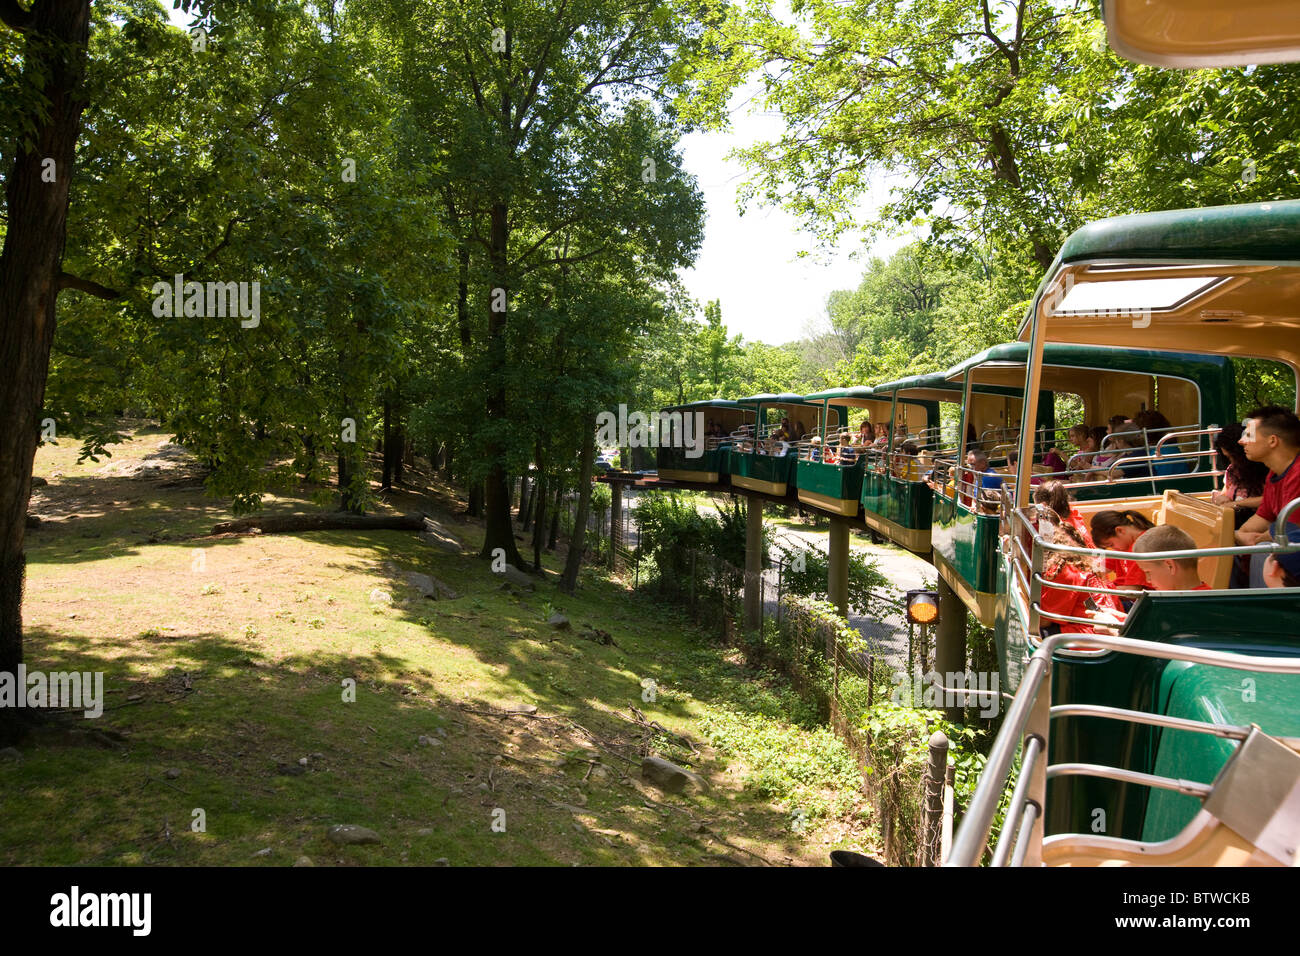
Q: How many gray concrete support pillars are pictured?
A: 4